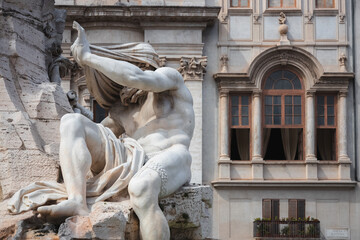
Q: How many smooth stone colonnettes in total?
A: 4